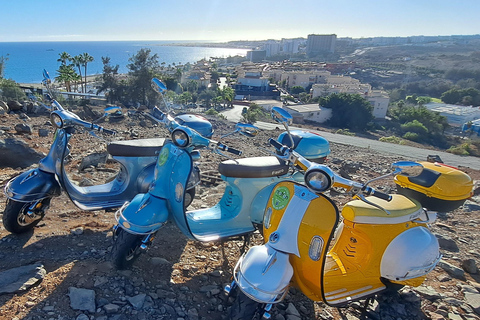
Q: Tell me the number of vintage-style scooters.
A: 3